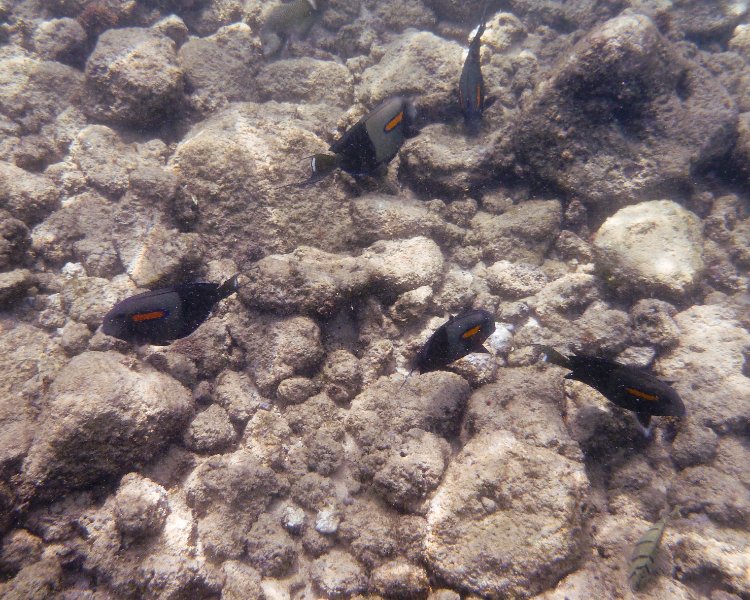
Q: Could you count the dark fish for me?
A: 5